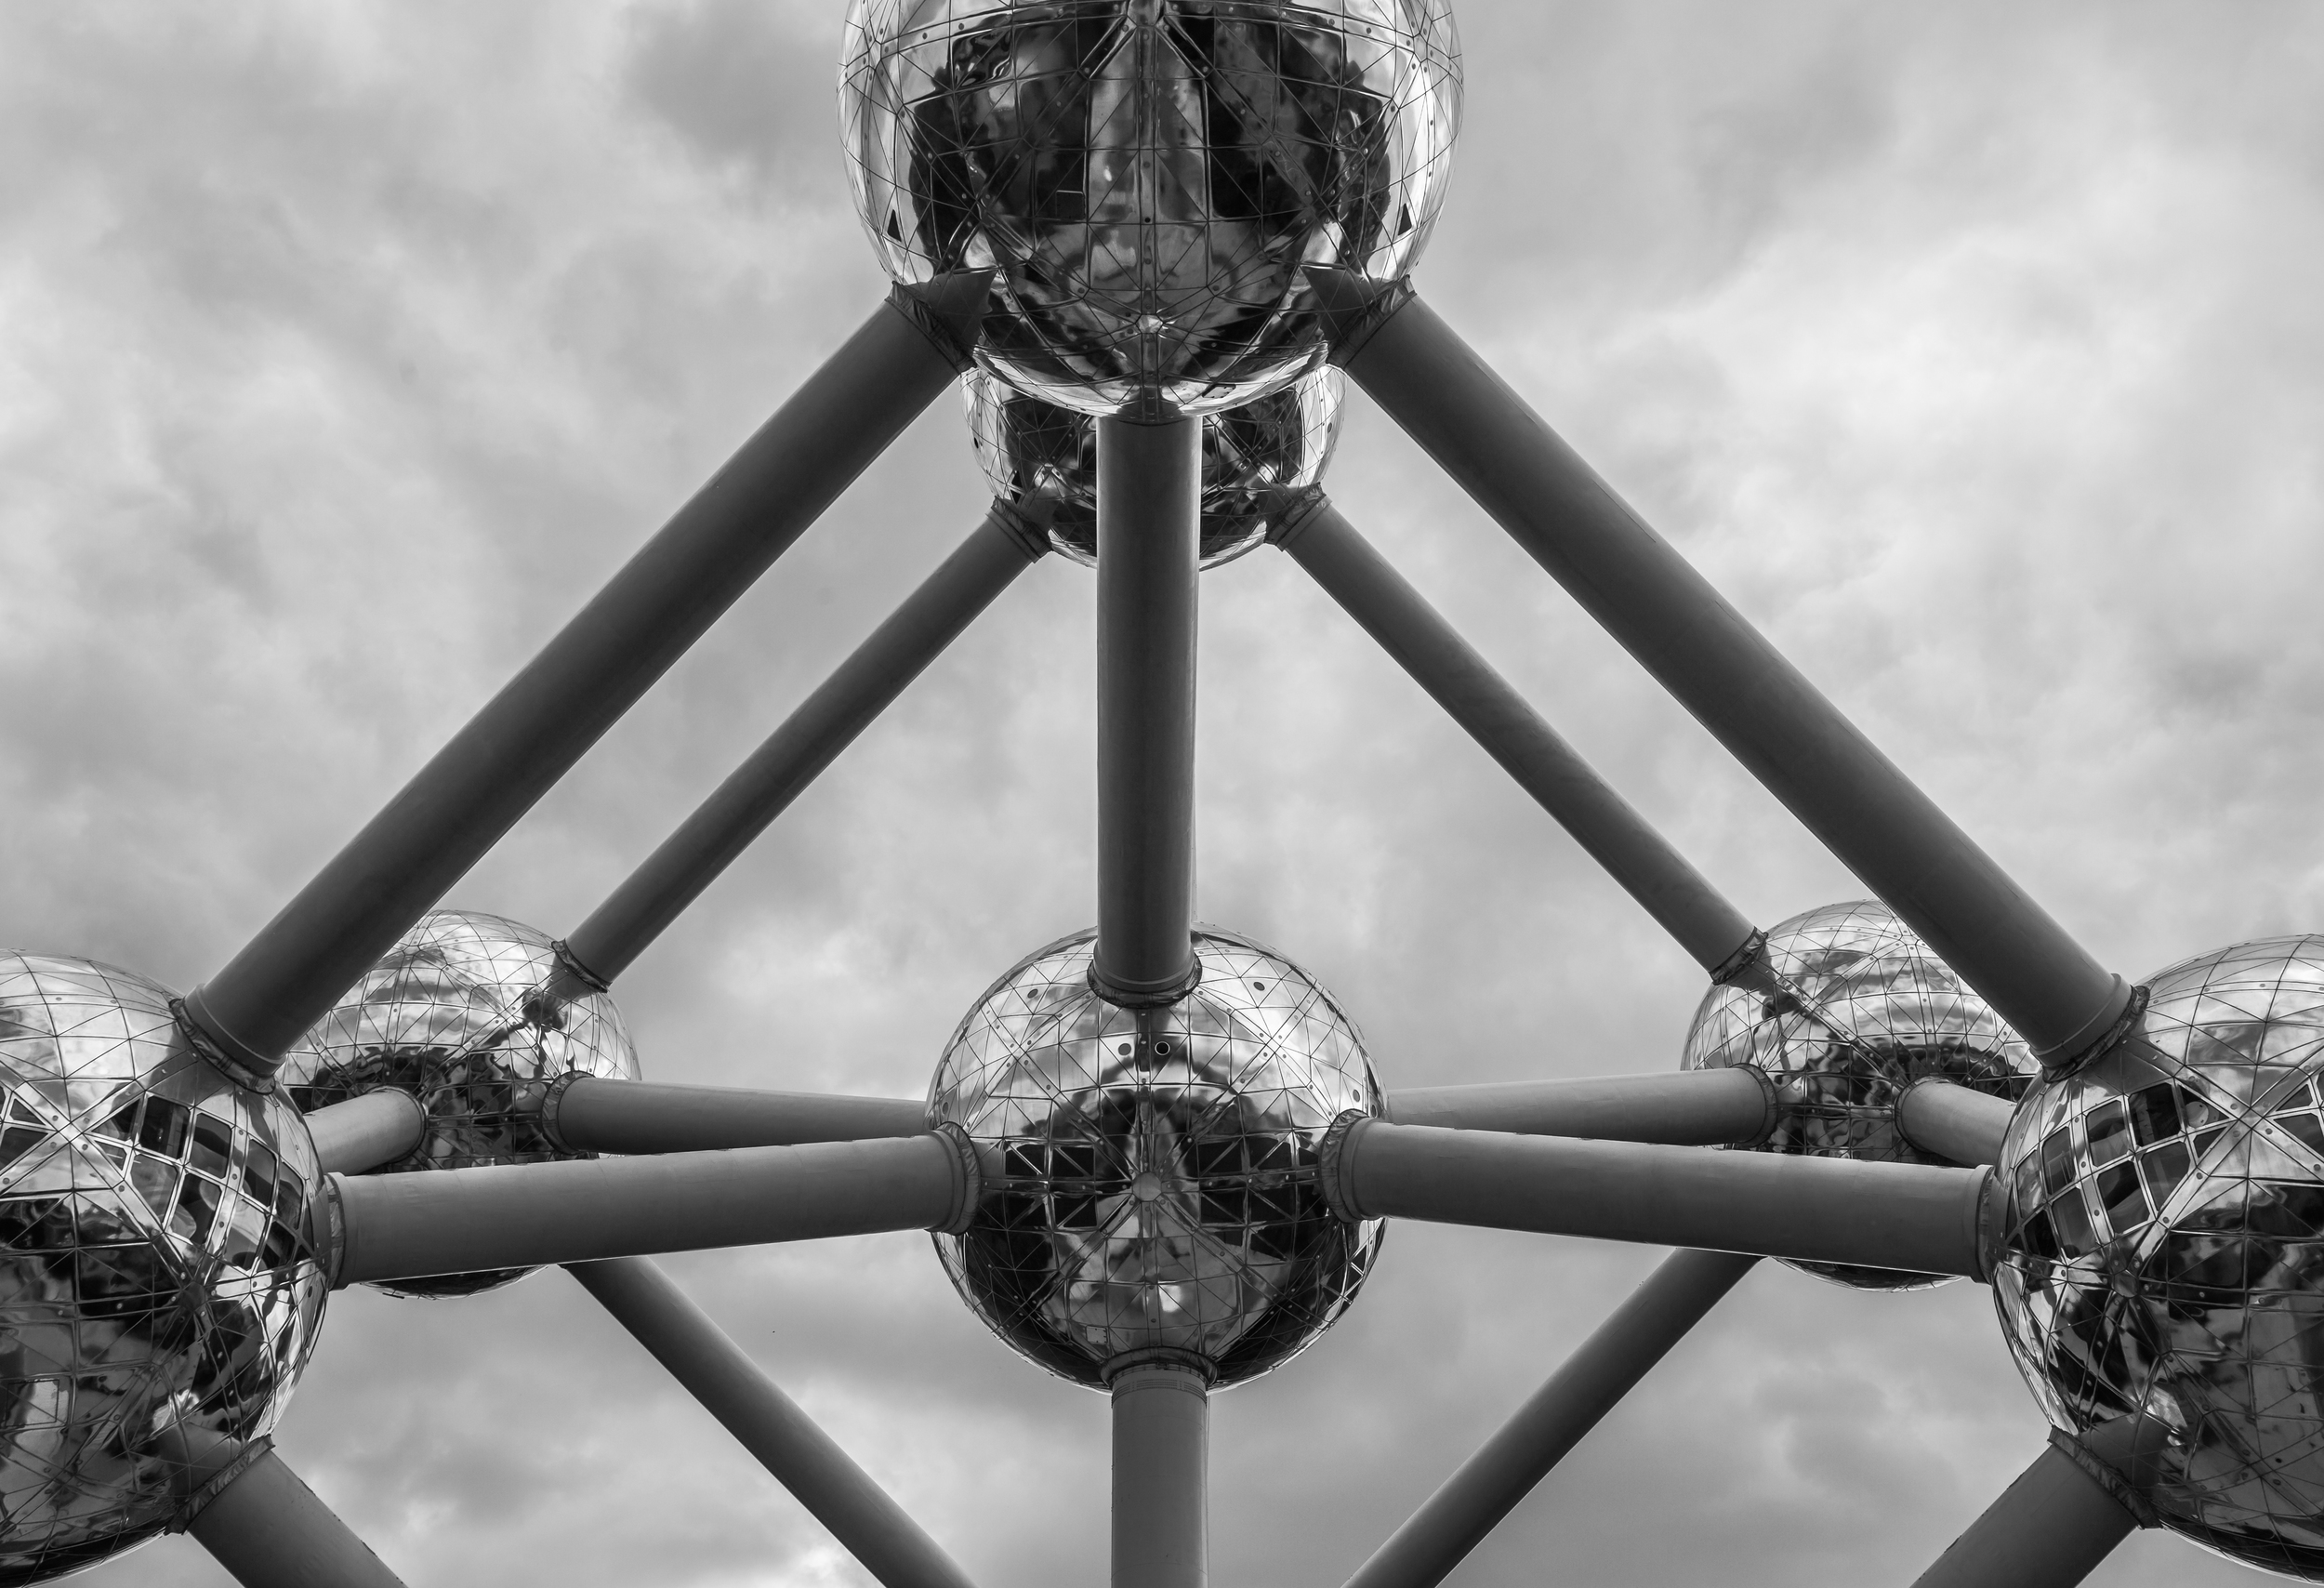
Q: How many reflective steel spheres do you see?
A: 7